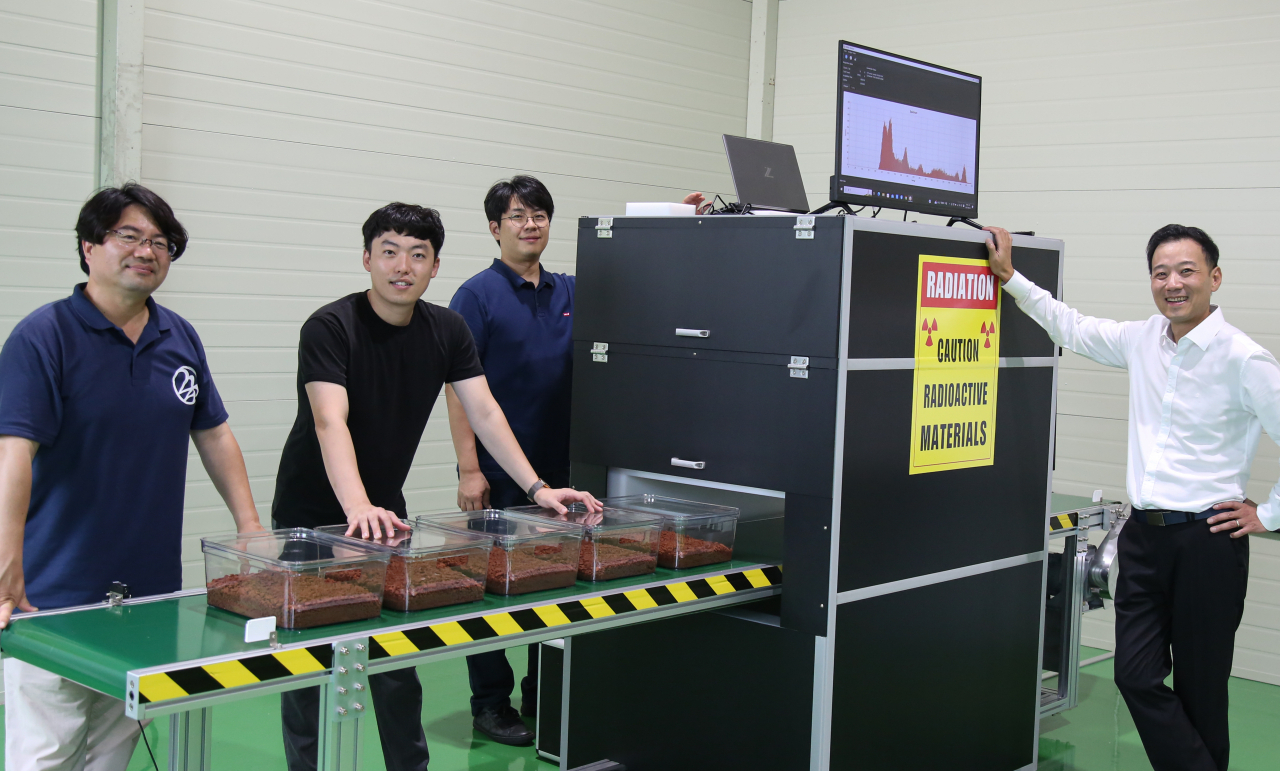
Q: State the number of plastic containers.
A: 5